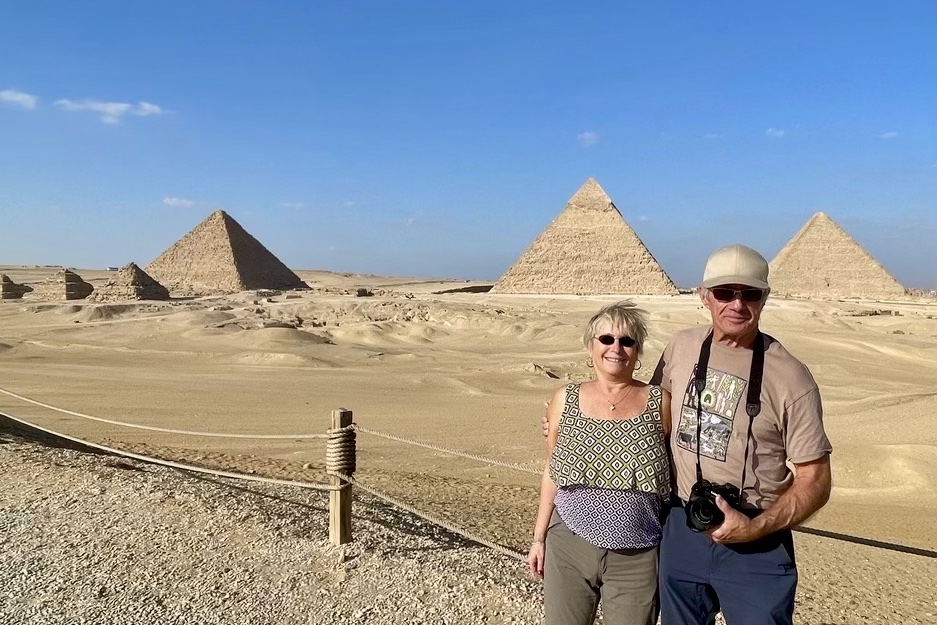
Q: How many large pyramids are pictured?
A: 3